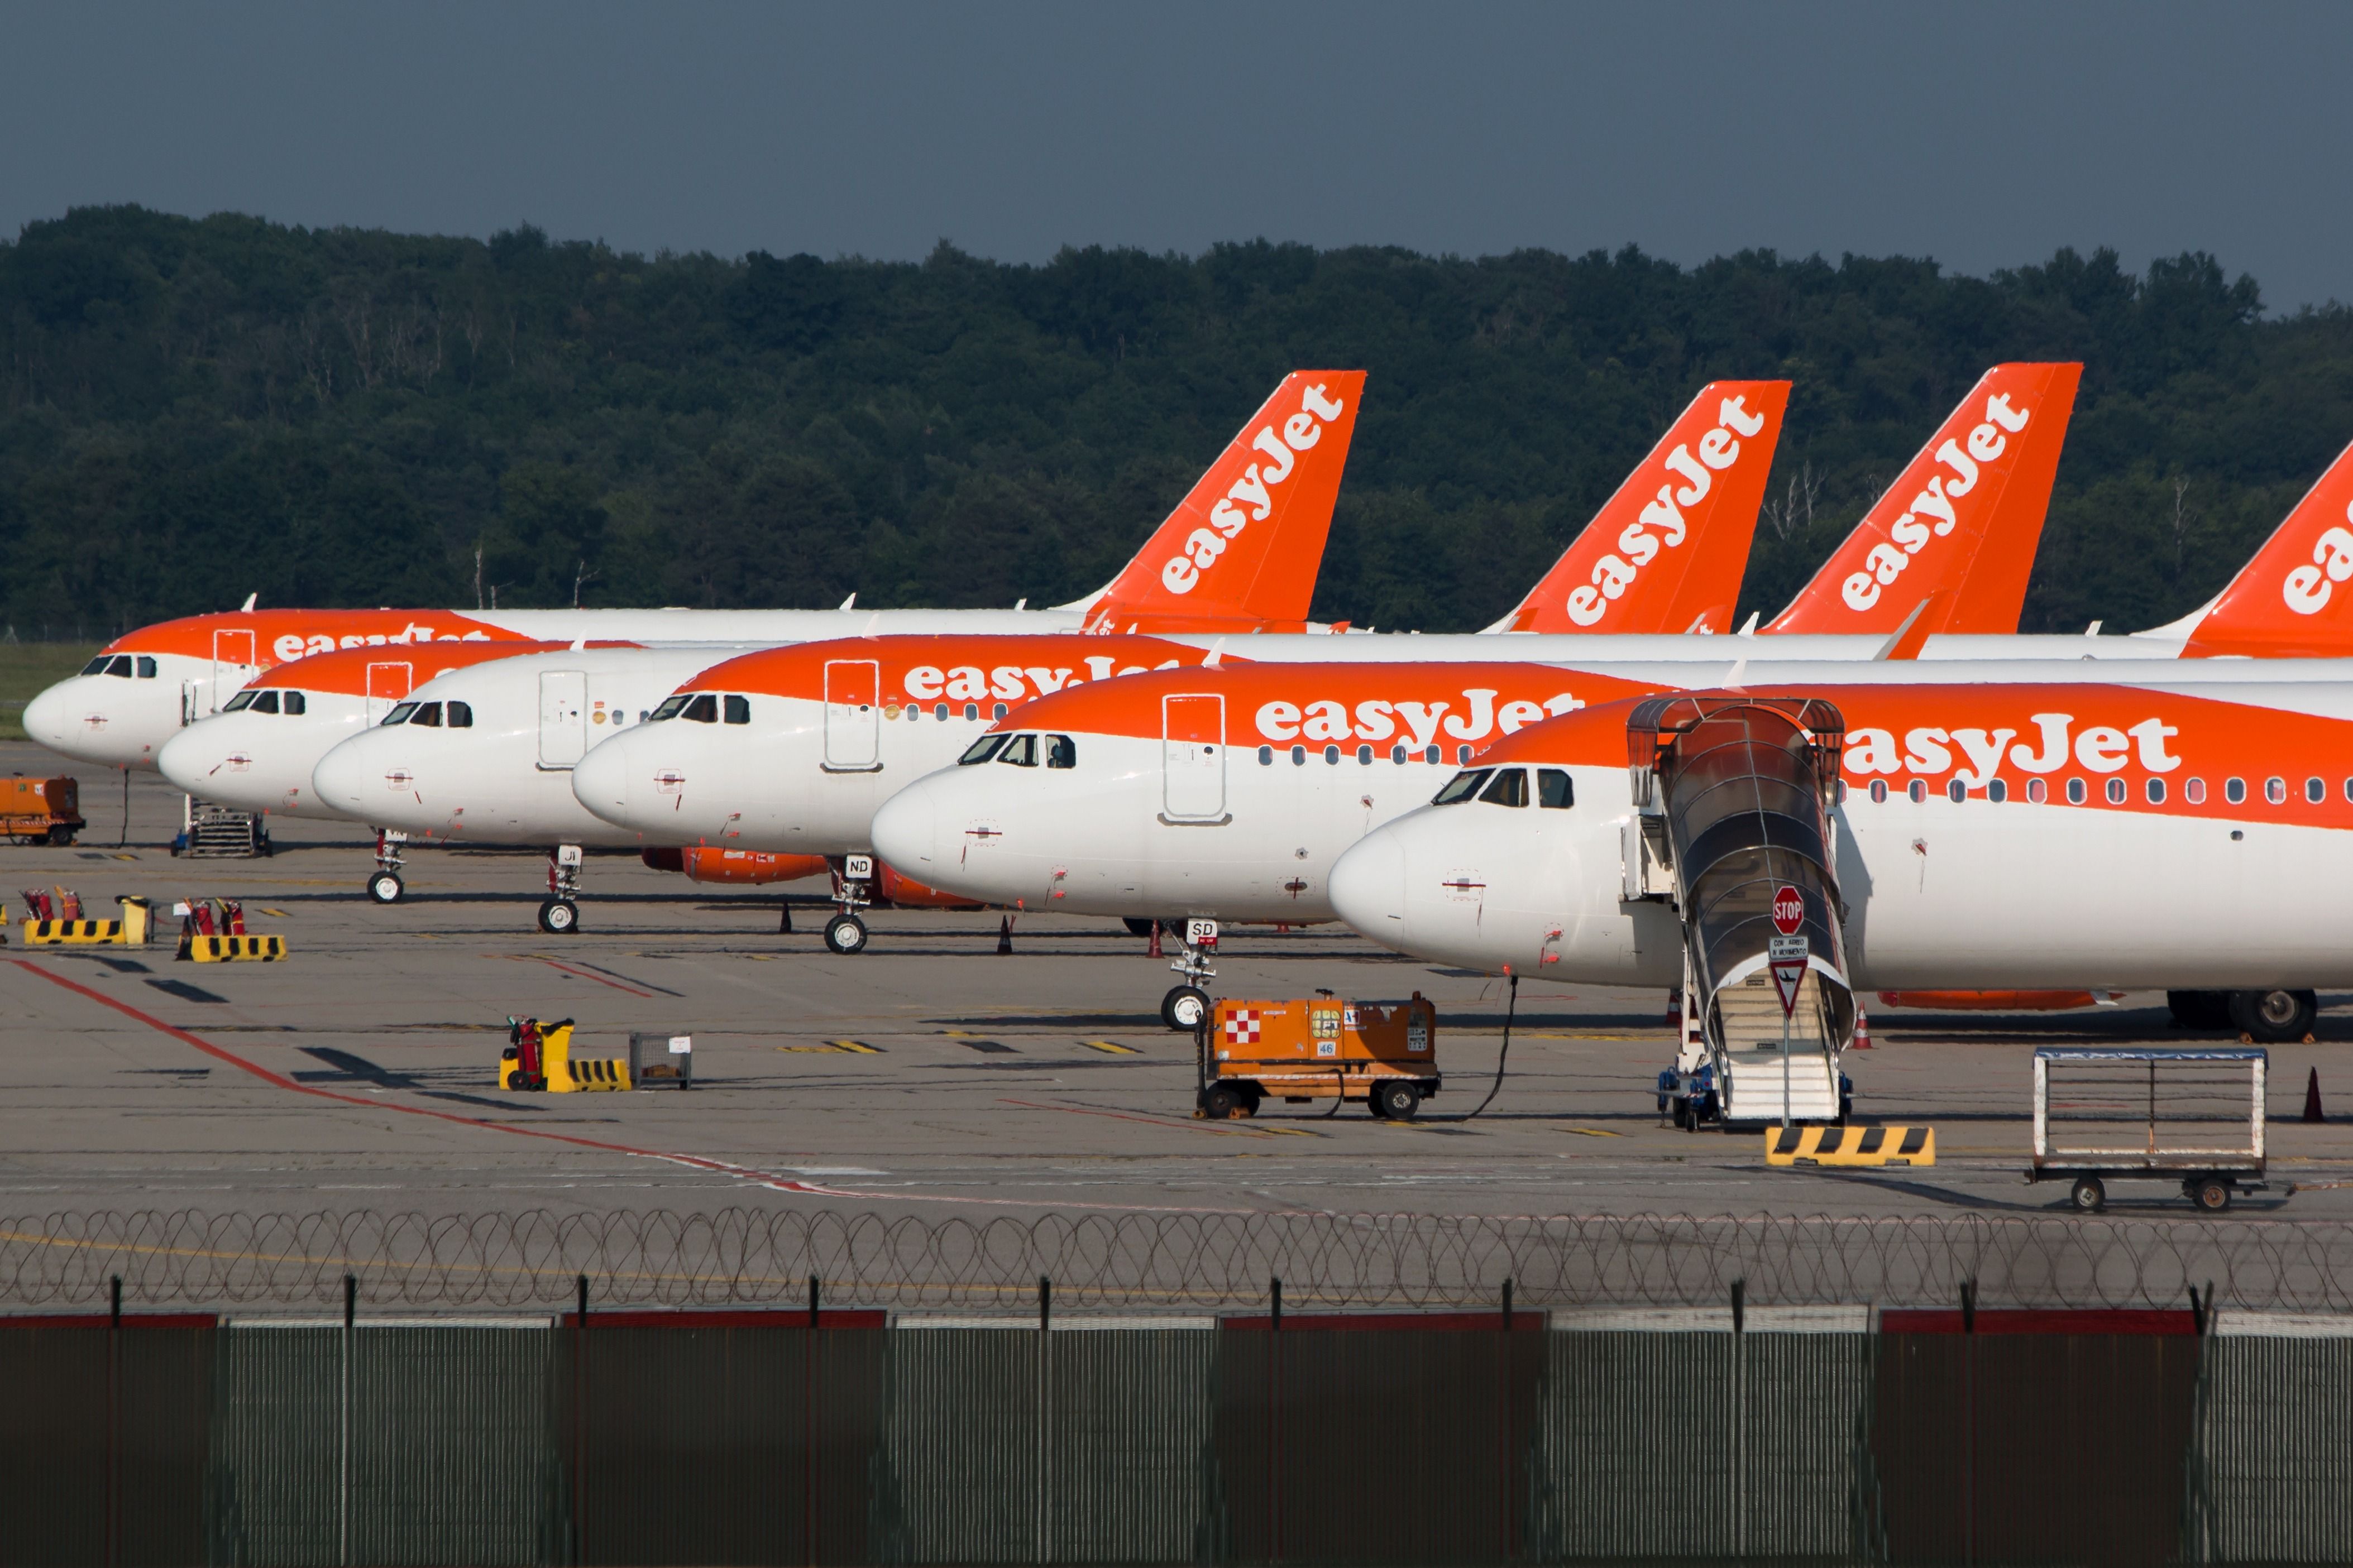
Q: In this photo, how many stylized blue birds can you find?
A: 0